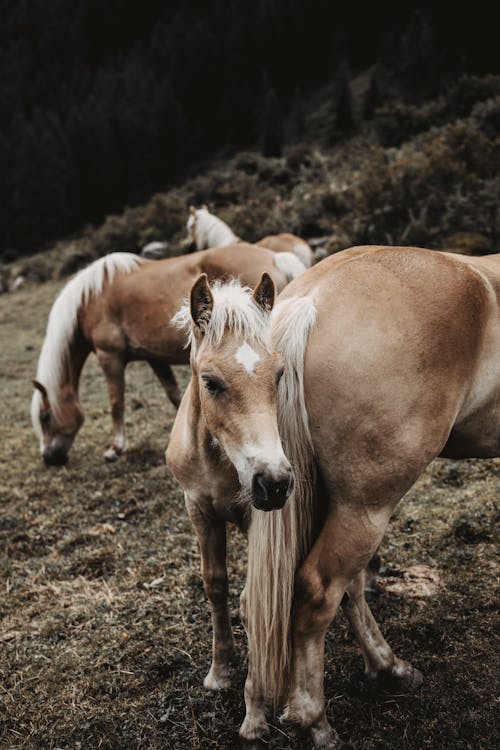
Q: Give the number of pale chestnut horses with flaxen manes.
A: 4